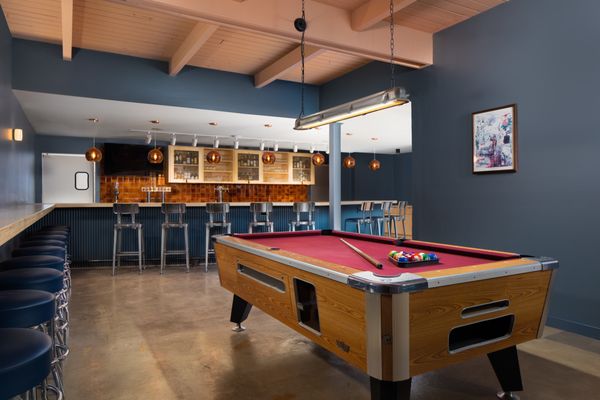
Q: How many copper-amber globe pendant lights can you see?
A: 7